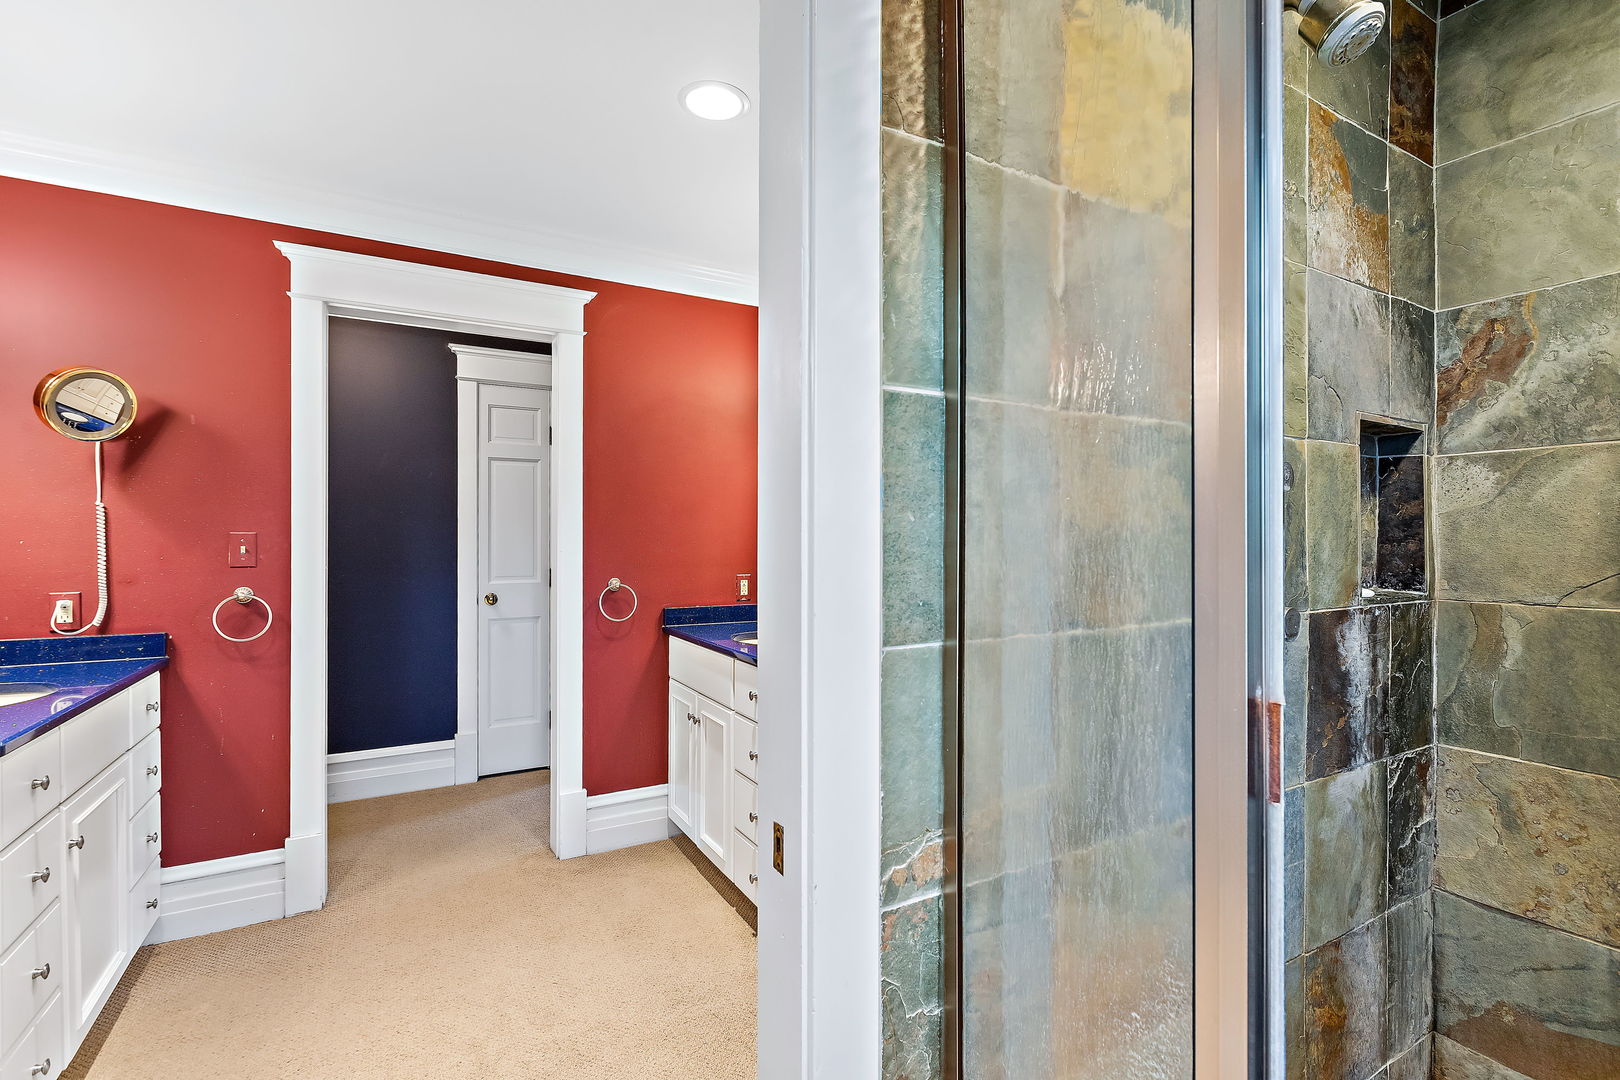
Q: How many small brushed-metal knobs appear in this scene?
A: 15